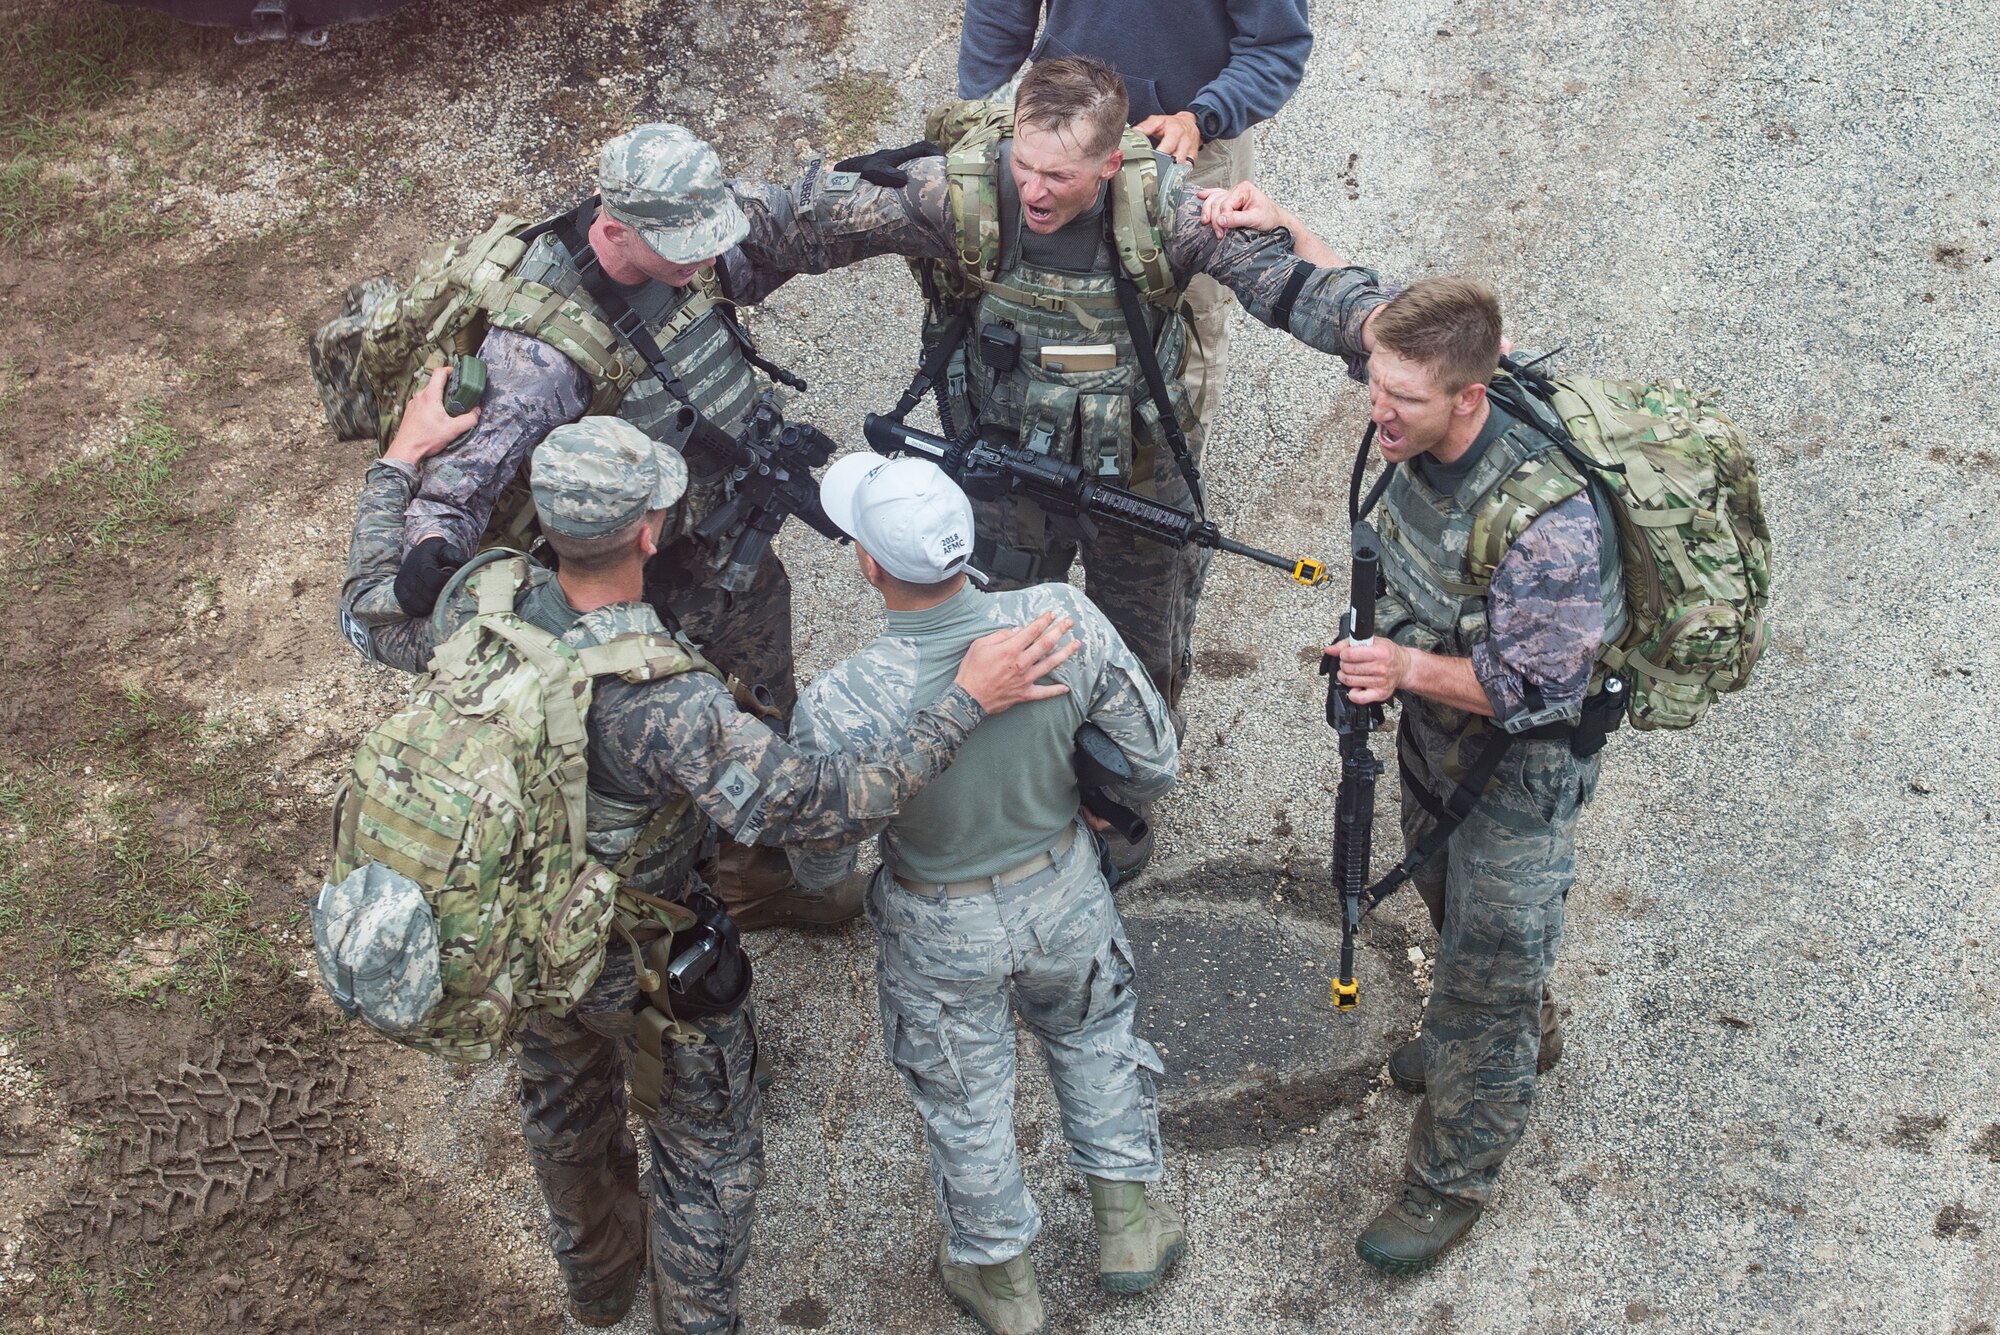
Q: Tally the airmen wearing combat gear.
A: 4